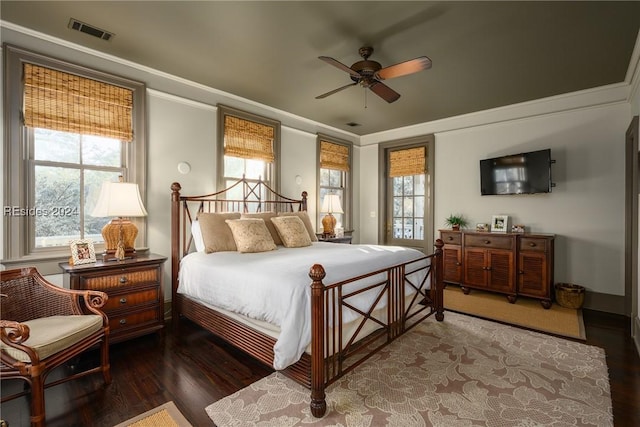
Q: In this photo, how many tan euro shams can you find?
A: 3